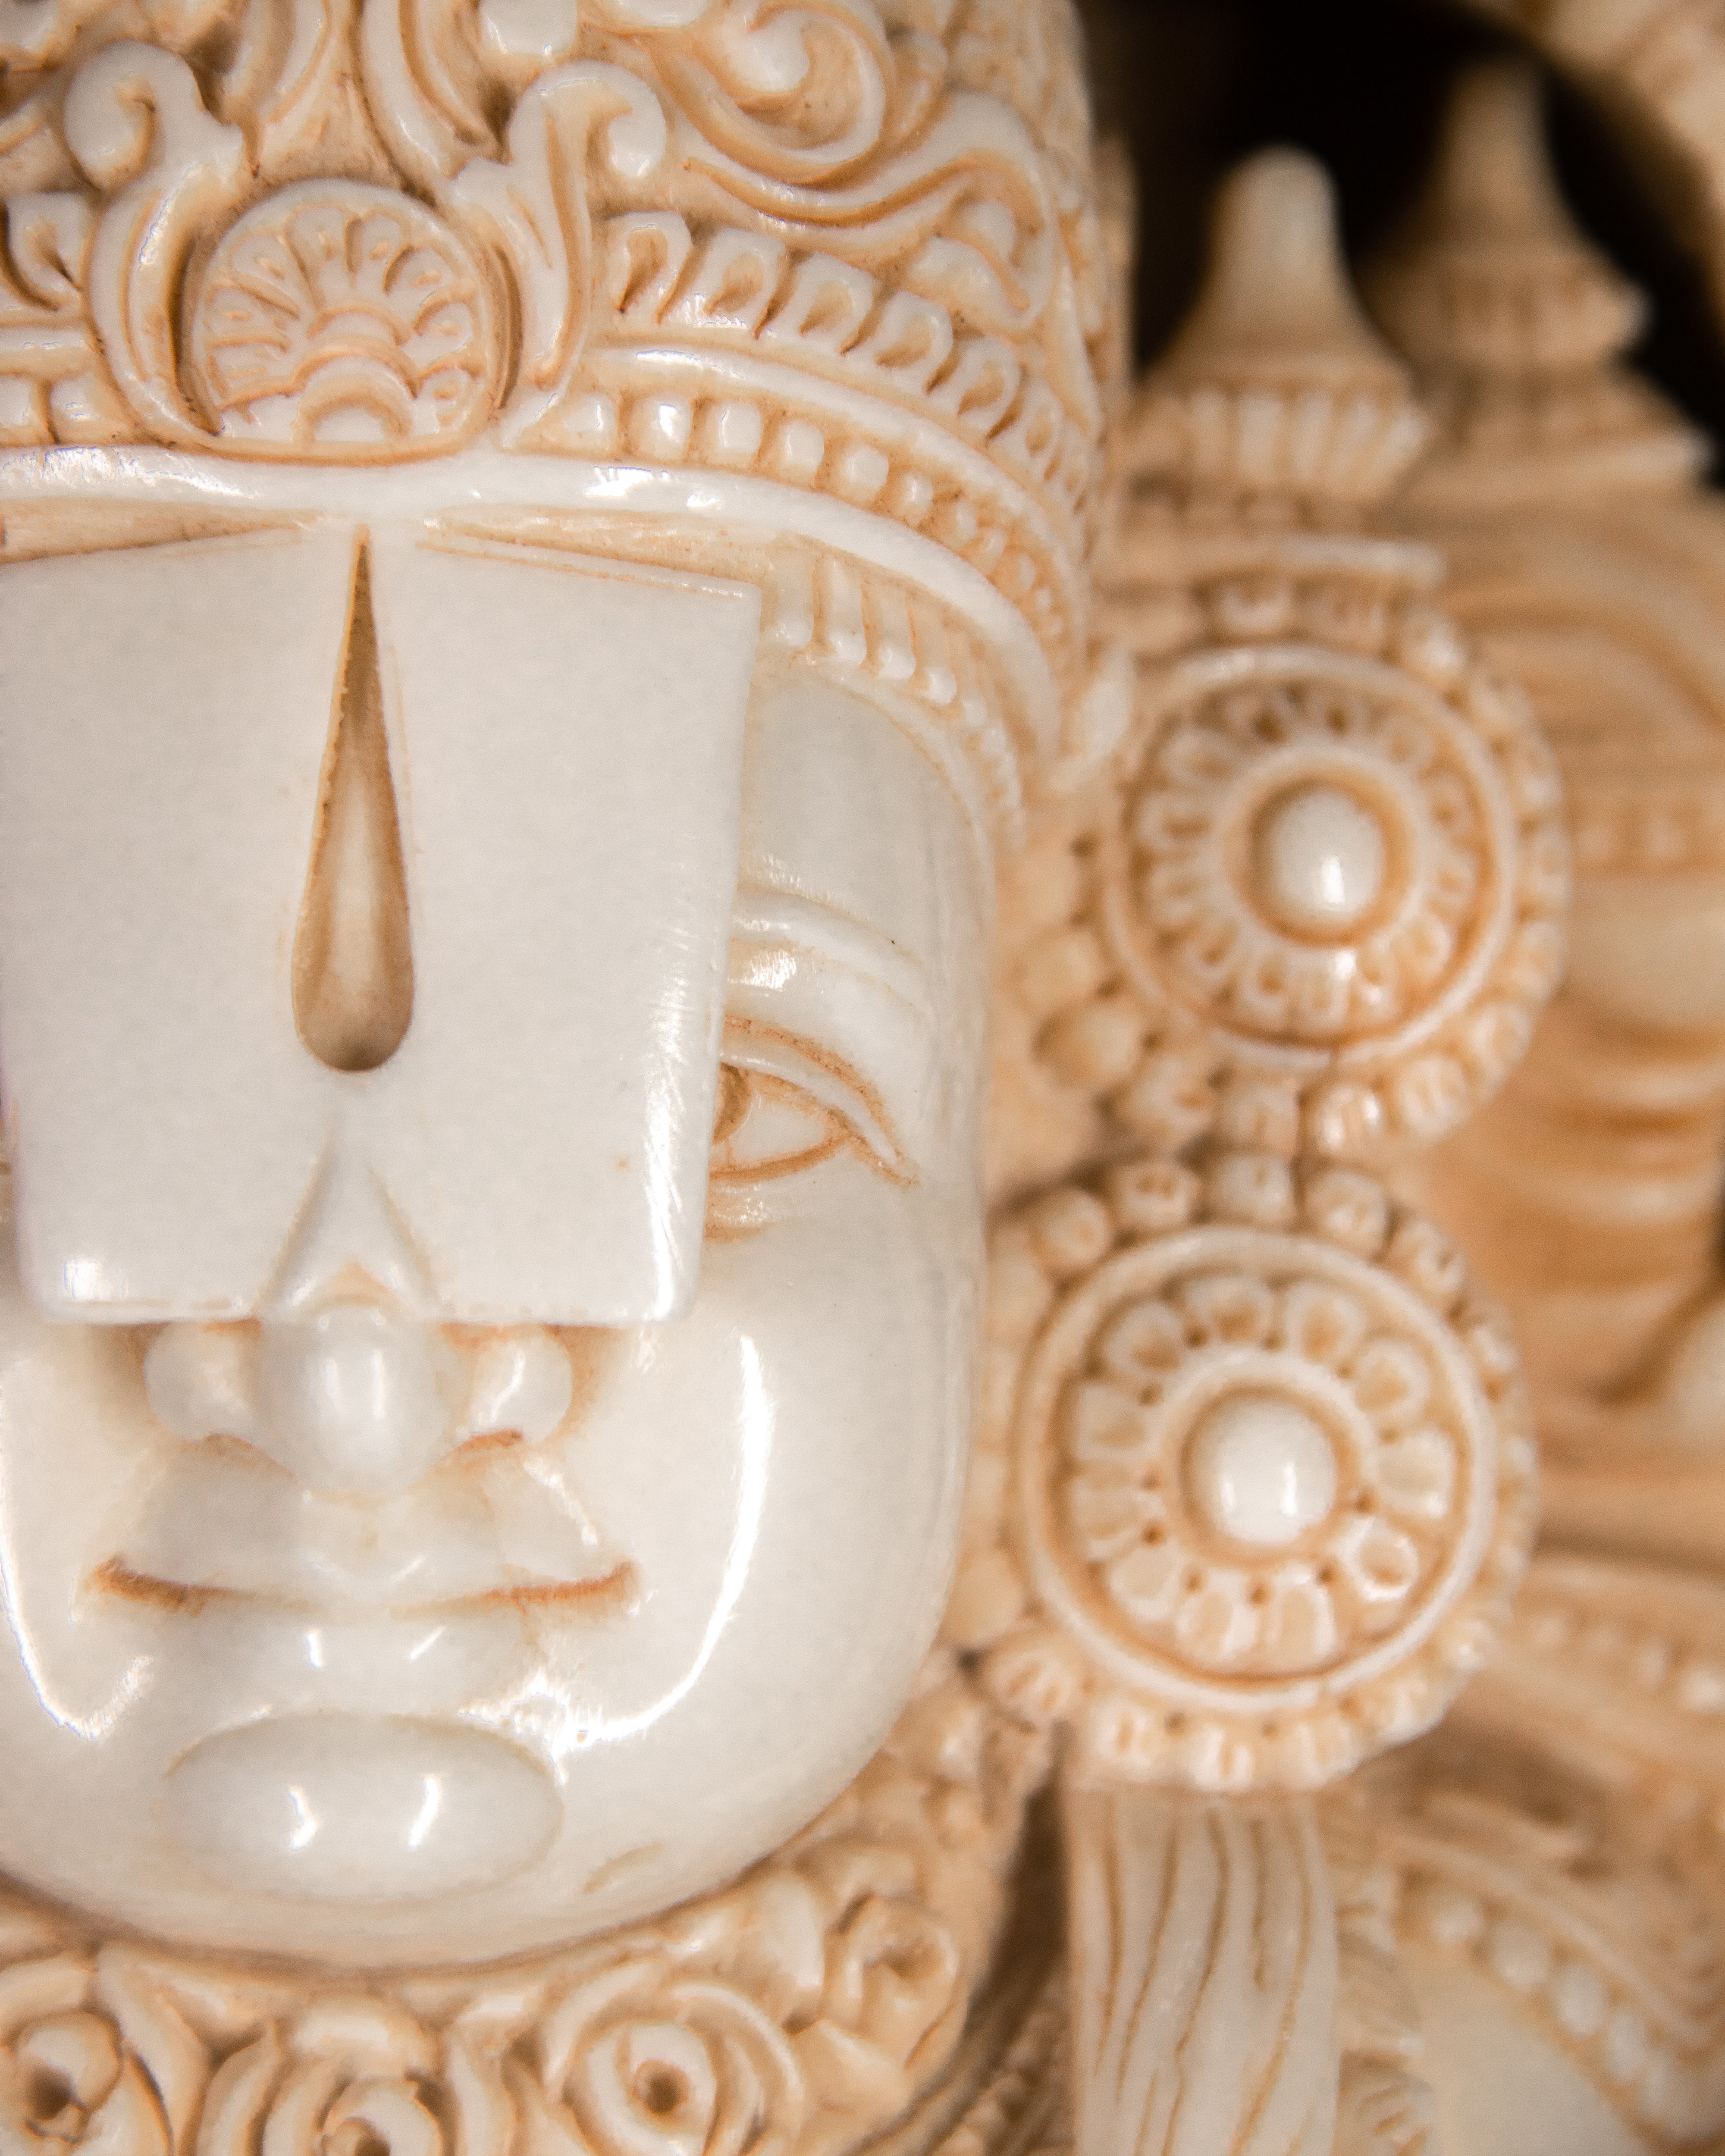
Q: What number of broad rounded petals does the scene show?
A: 11